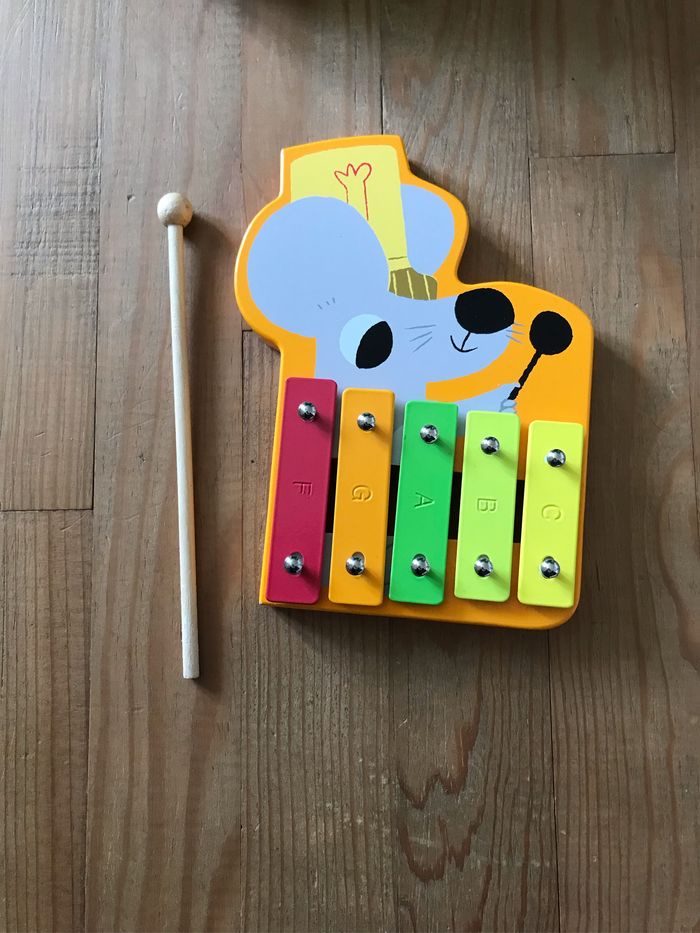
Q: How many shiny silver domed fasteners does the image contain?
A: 10